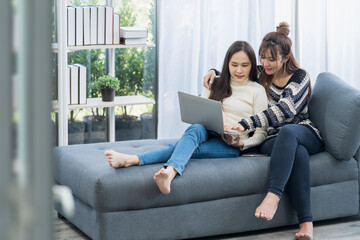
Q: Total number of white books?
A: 12